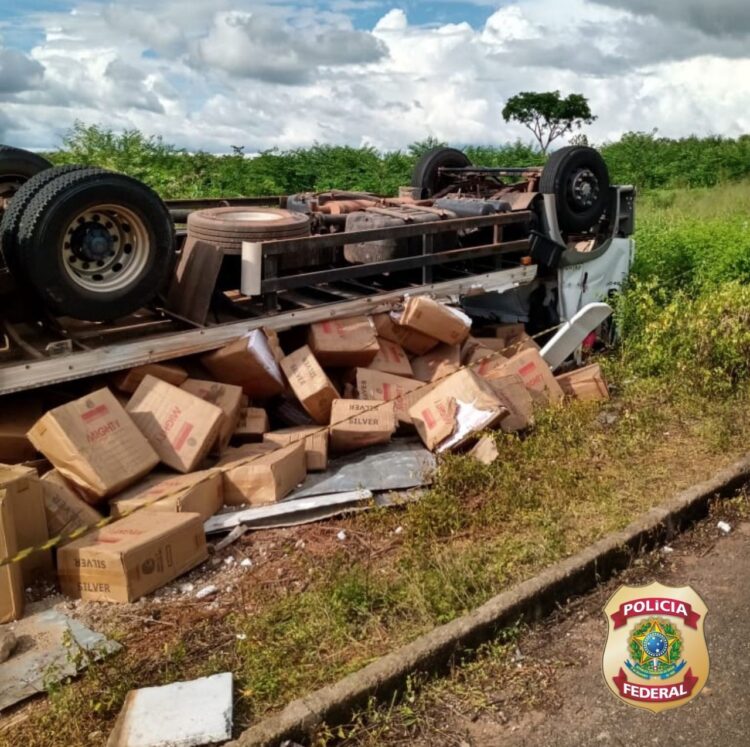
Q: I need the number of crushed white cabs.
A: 1